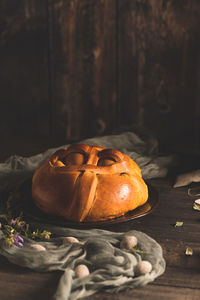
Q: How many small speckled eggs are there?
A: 5